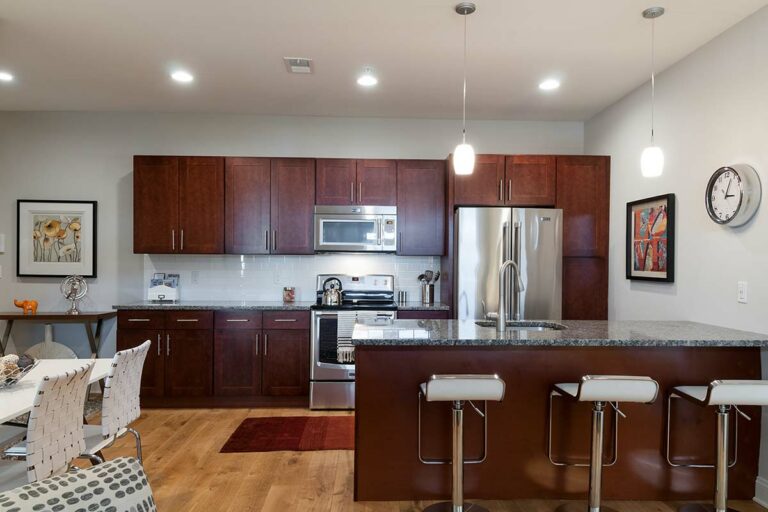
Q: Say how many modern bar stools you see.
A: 3